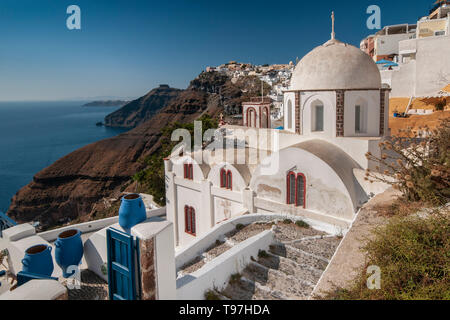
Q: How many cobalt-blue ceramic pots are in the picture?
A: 3